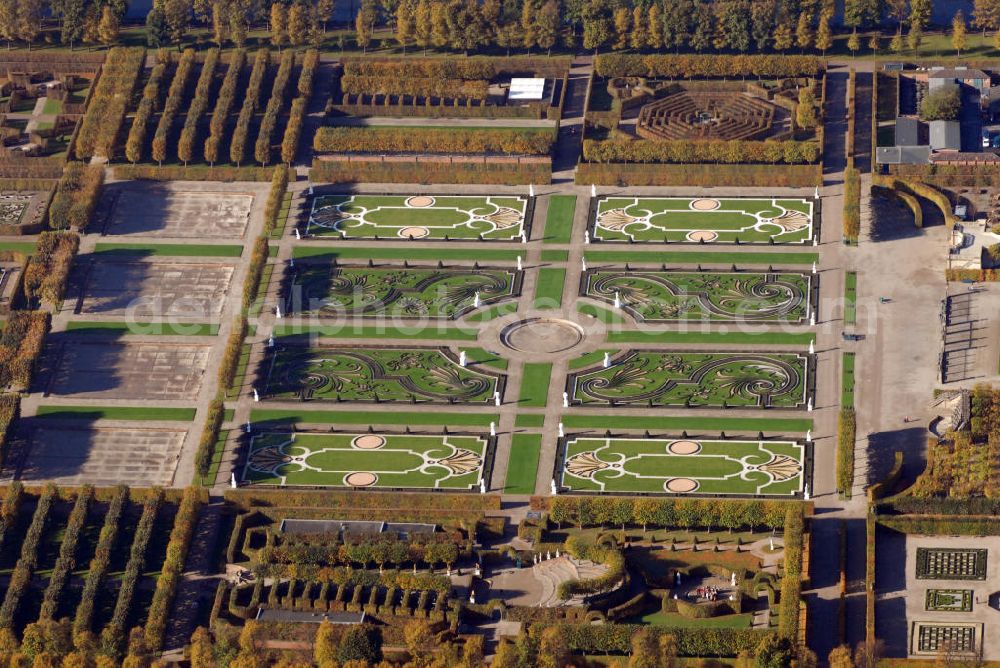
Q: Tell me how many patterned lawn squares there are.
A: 8